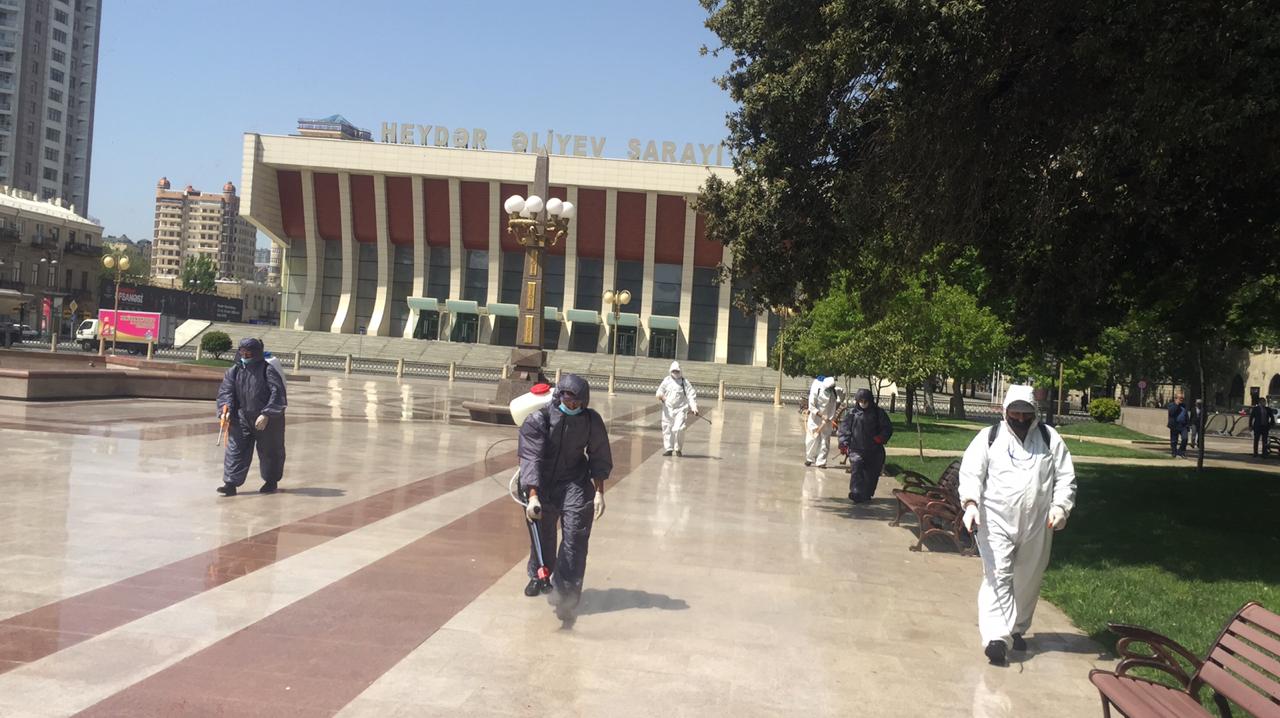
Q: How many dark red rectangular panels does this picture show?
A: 12